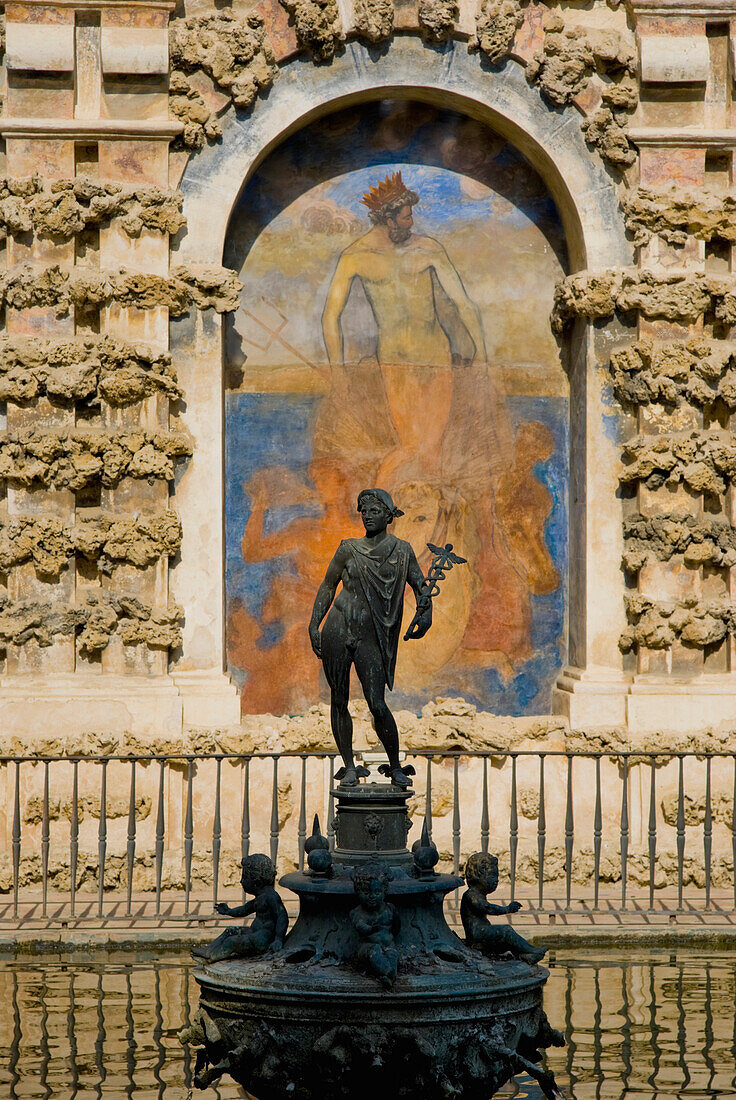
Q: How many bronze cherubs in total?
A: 3